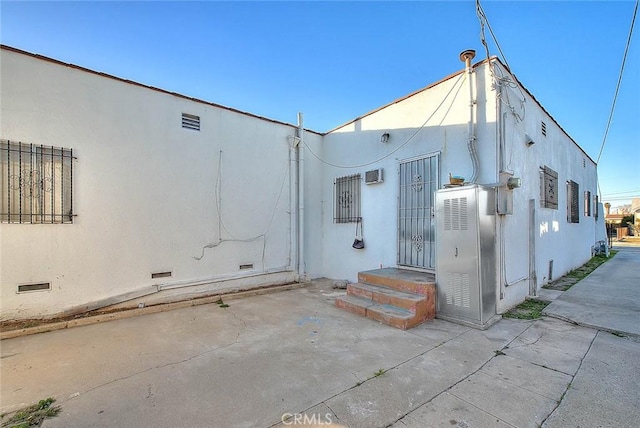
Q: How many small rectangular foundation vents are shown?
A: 3